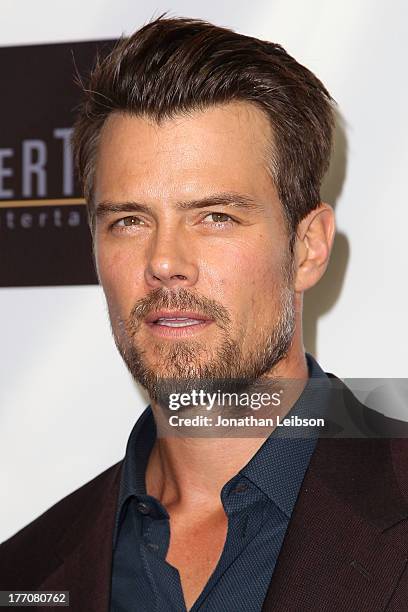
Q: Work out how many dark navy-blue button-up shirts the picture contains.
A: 1